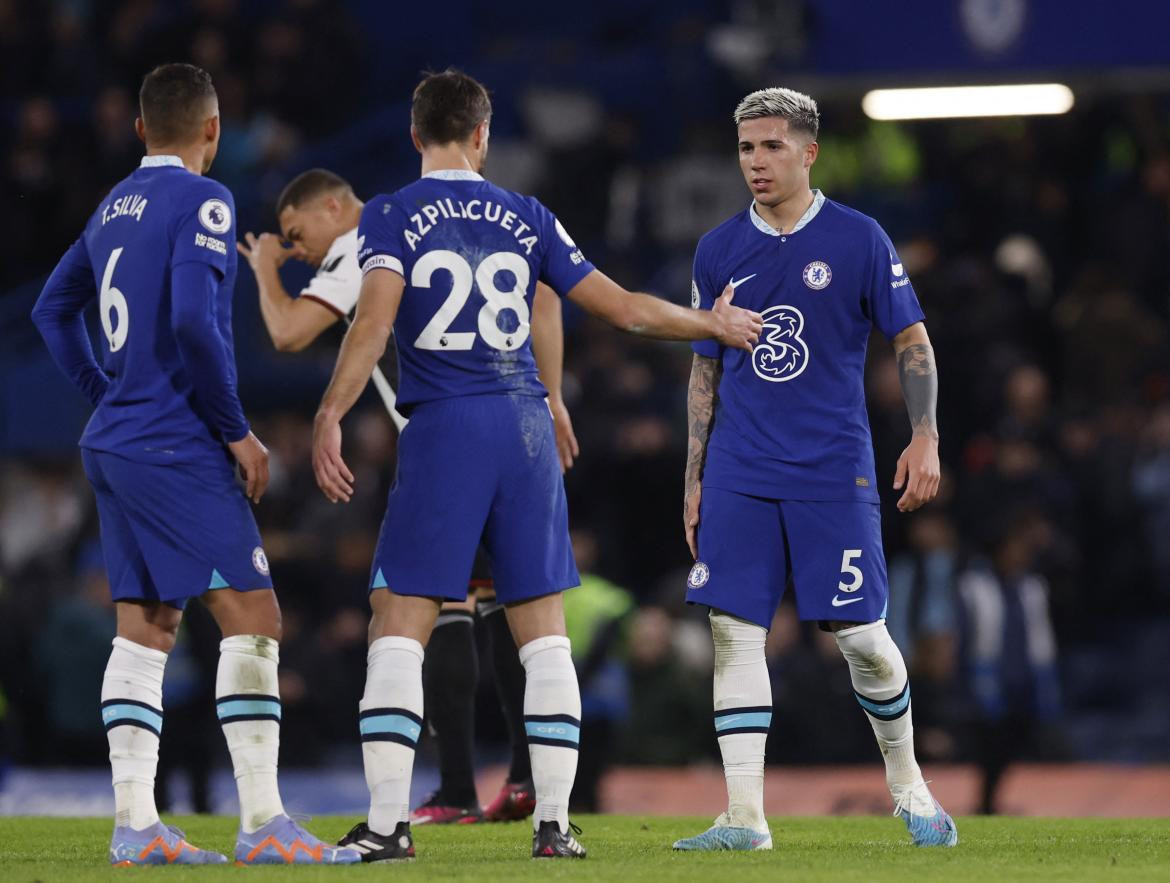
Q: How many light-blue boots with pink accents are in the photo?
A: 2